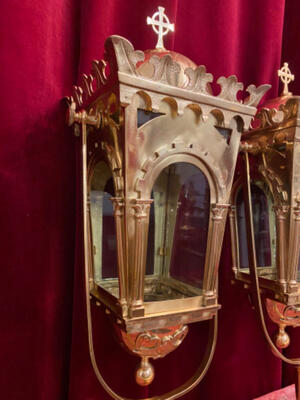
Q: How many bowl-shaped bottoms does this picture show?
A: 2